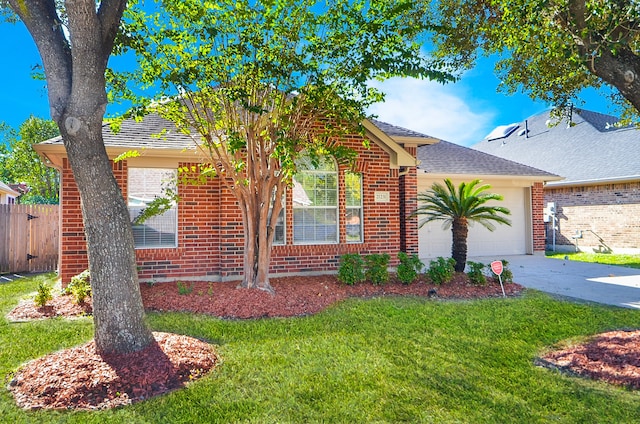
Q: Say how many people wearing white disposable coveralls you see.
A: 0